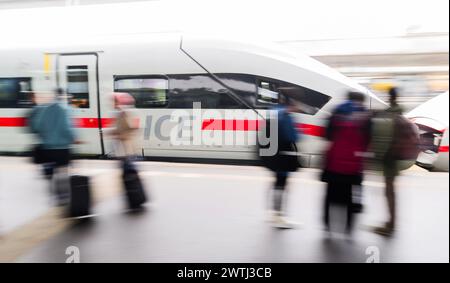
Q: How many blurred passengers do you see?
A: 5